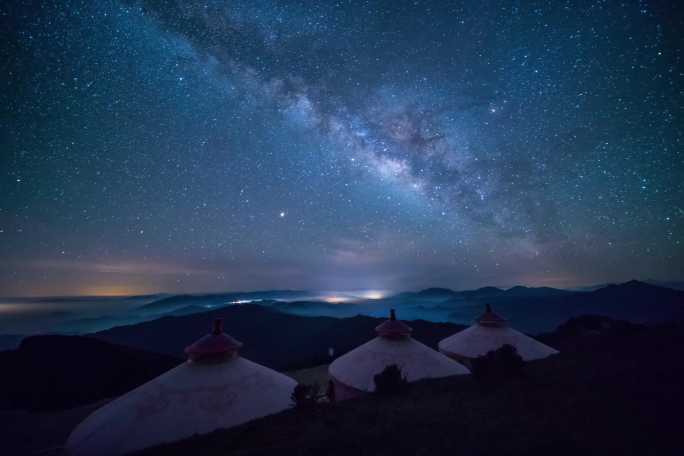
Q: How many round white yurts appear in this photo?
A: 3